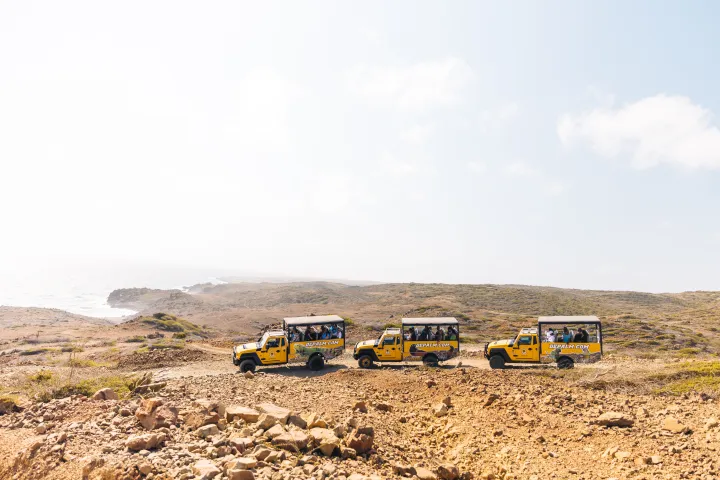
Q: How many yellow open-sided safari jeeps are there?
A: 3